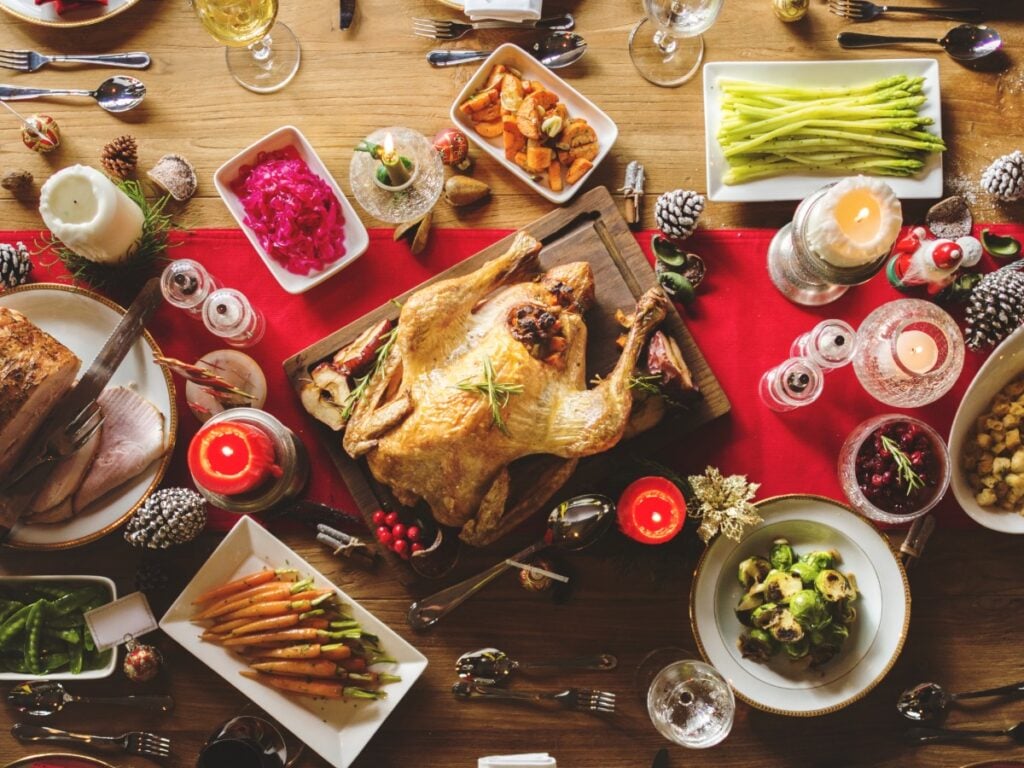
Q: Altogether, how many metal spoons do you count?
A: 7